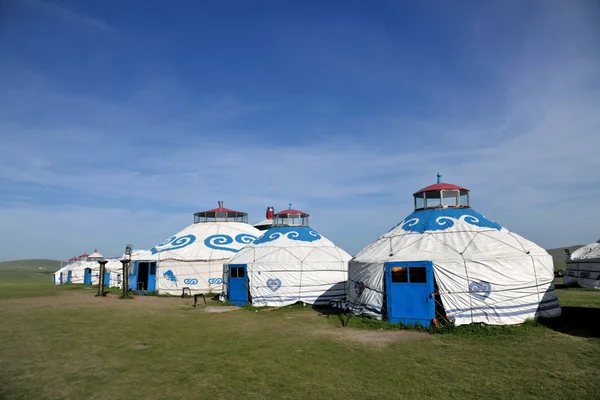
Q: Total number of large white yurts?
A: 3